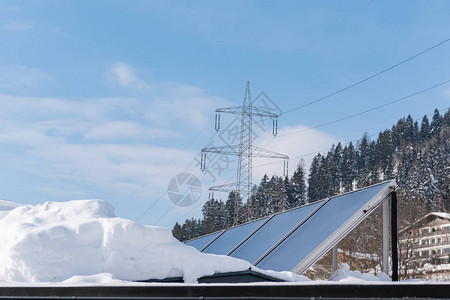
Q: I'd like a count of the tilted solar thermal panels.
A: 4